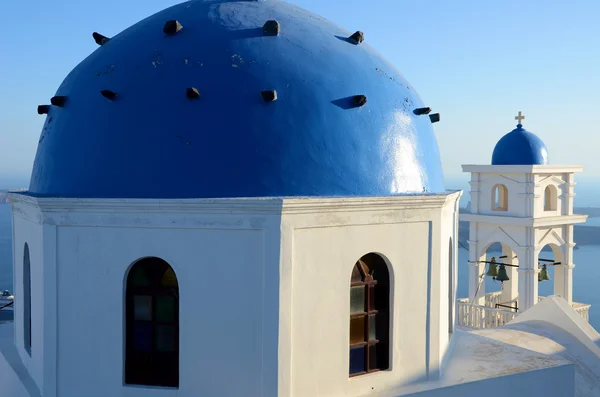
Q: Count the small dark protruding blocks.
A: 12